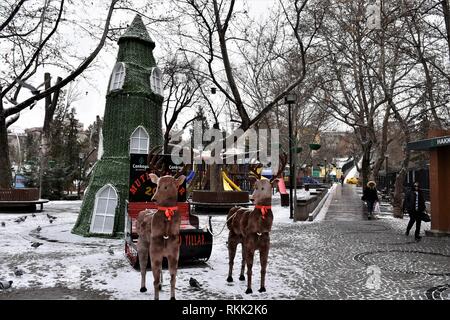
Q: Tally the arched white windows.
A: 4